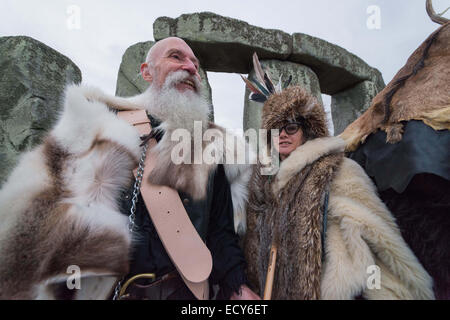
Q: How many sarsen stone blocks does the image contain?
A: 6